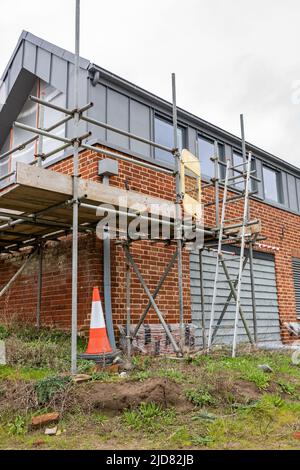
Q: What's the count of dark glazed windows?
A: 4